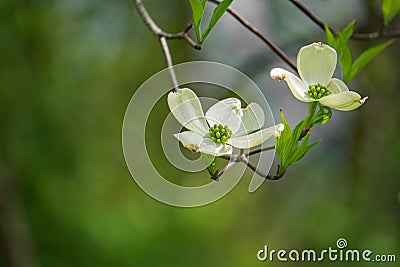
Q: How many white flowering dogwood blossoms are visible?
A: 2